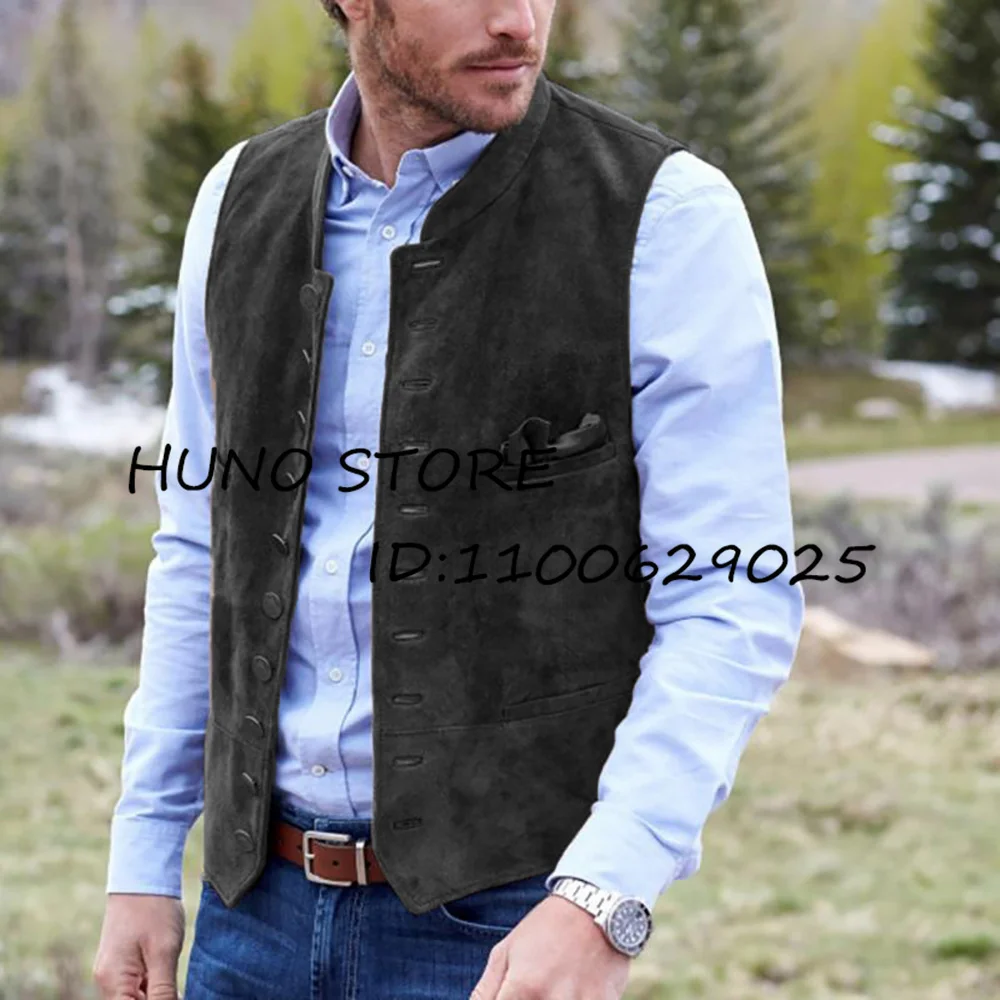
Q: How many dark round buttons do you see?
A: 10